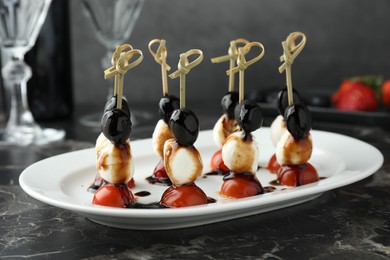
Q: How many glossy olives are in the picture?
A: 8